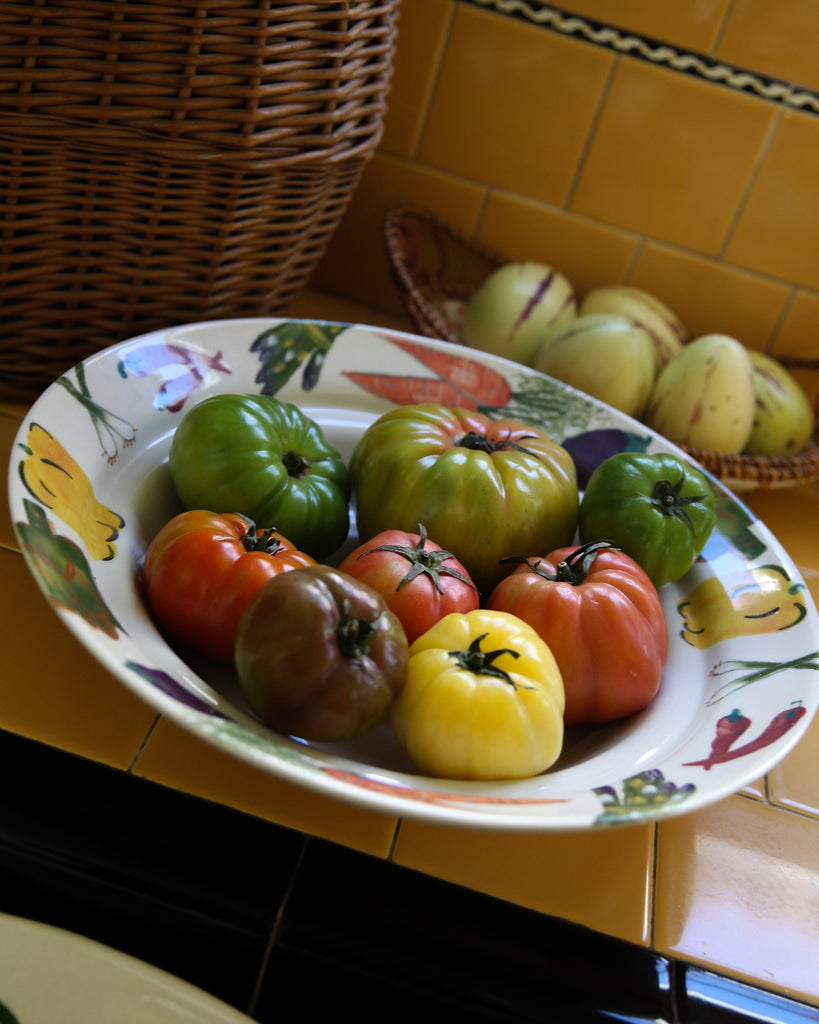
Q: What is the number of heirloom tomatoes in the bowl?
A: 8